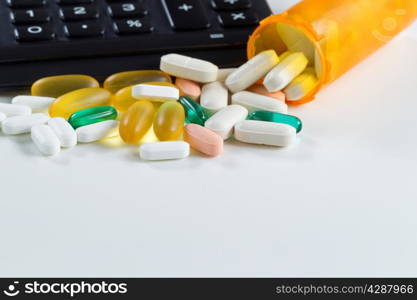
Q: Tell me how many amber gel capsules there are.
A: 6